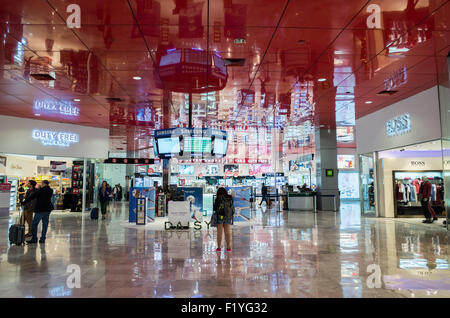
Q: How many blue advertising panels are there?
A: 3